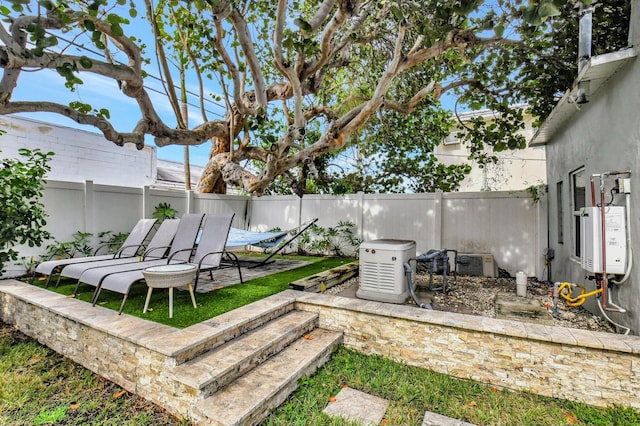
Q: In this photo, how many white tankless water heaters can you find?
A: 1